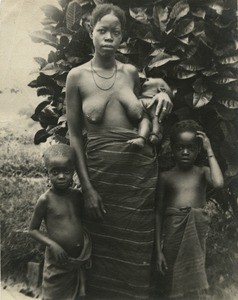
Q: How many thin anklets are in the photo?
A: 2